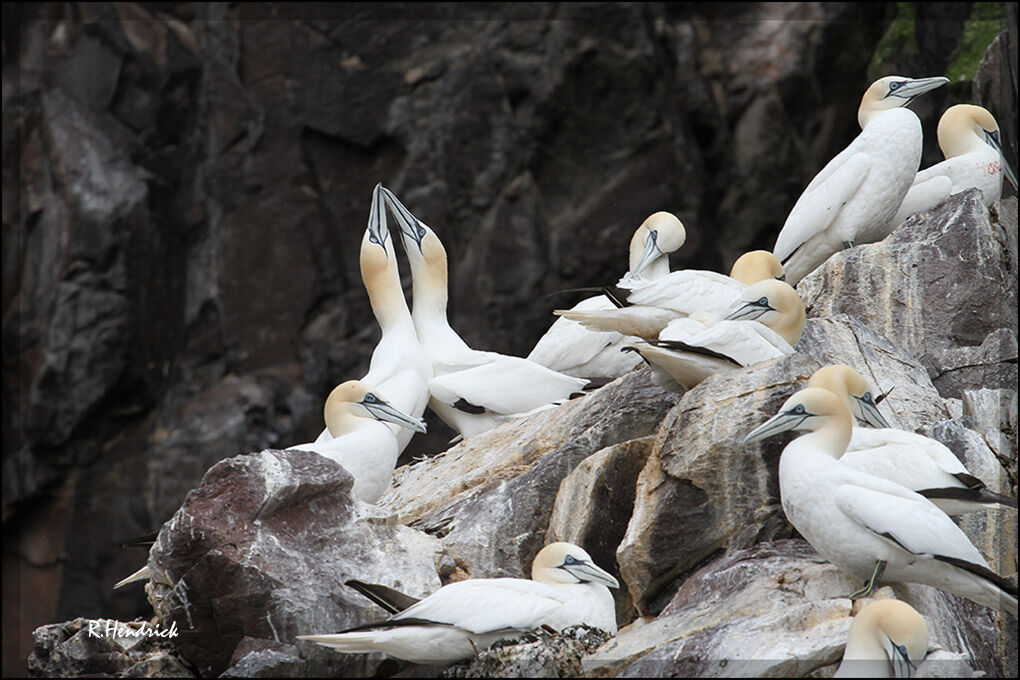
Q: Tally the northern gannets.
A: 12